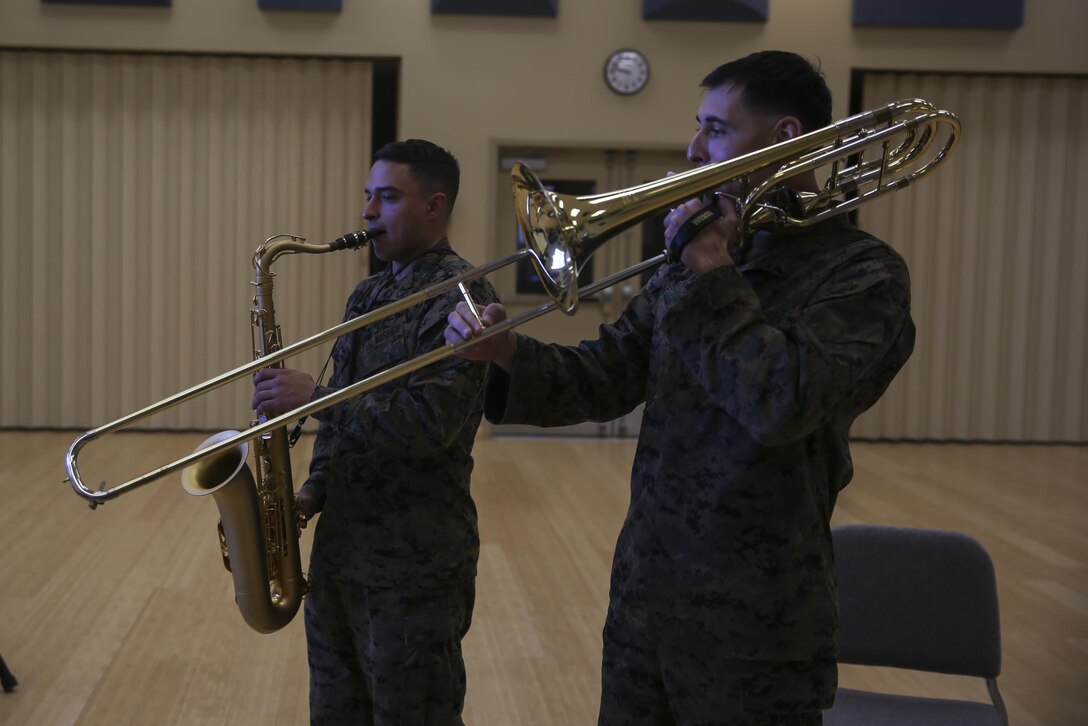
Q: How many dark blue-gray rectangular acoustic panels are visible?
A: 5